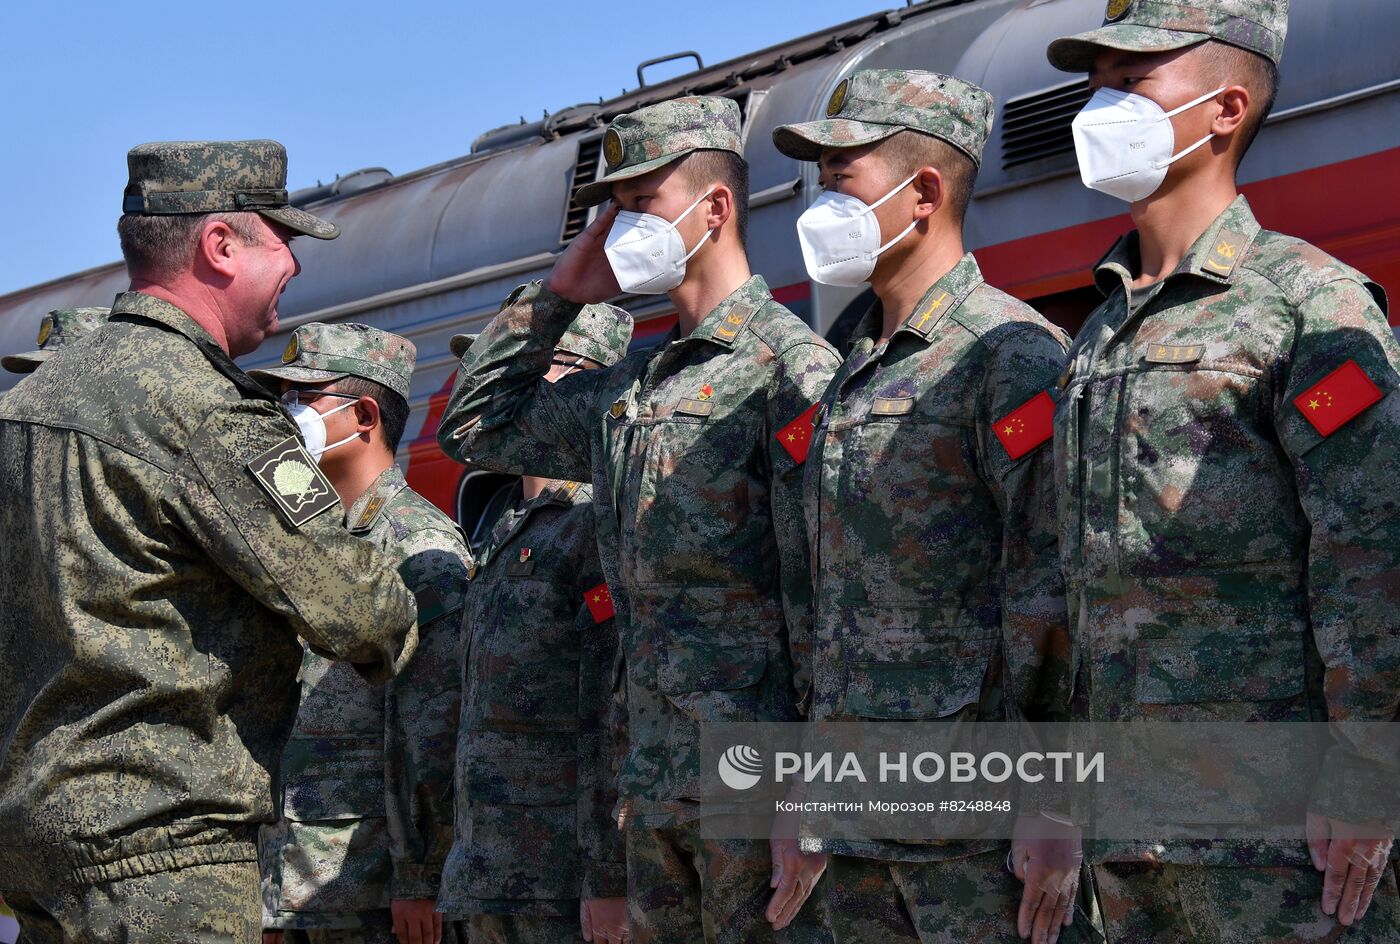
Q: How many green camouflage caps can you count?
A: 7